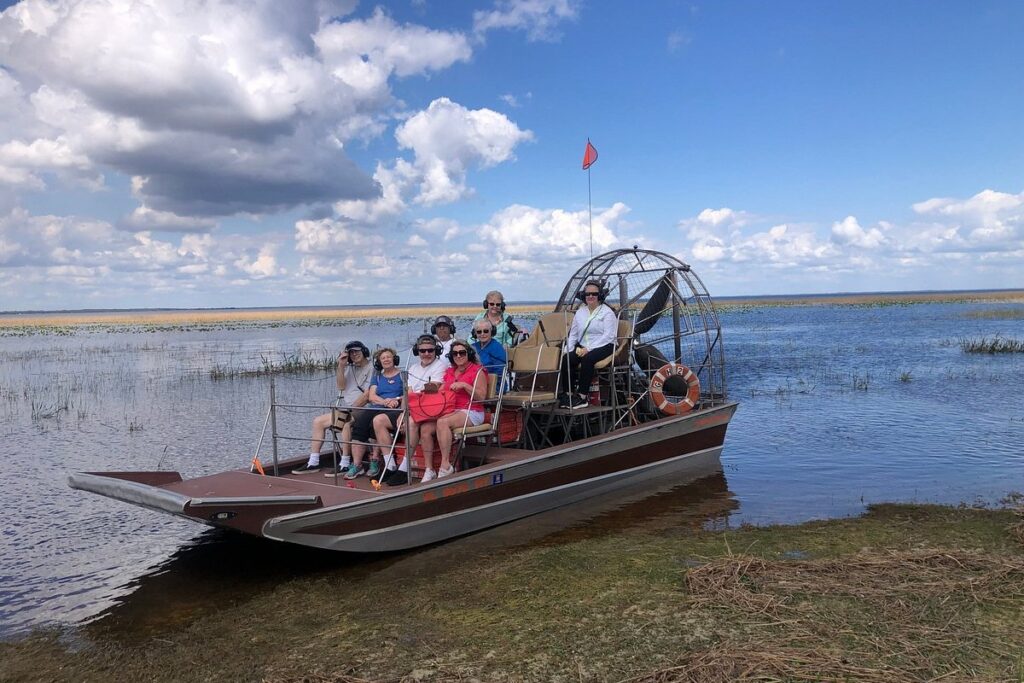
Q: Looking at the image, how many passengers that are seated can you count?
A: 8